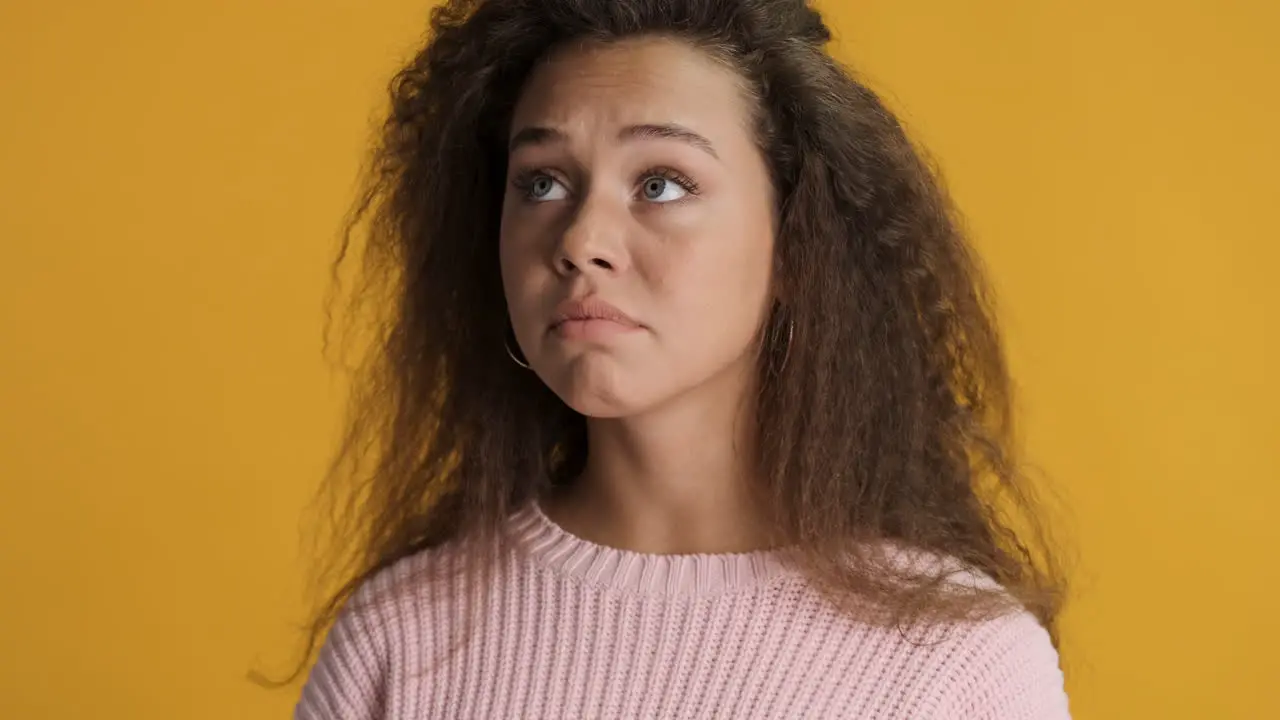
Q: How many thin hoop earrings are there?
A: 2